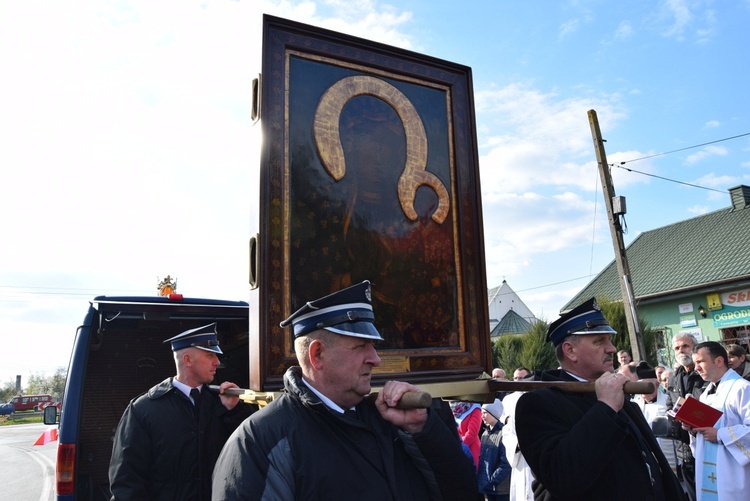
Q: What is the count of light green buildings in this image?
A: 1